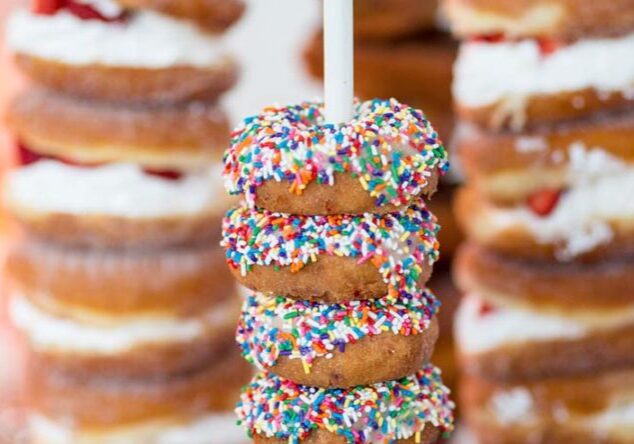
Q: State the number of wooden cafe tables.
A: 0